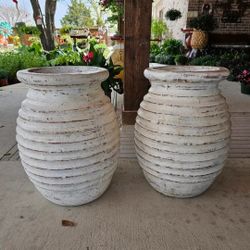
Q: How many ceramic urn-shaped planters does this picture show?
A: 2